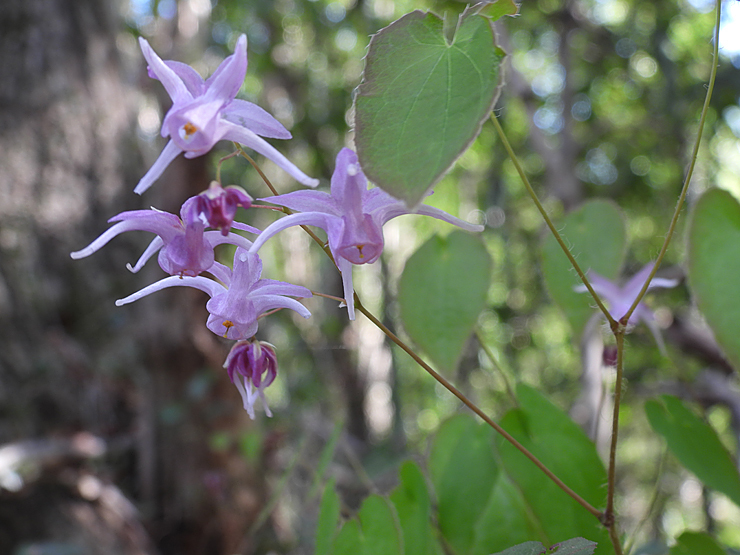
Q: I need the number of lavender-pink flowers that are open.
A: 5